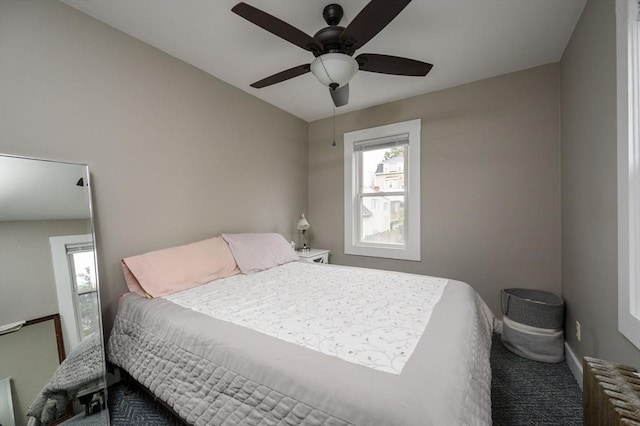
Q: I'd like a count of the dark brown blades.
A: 5